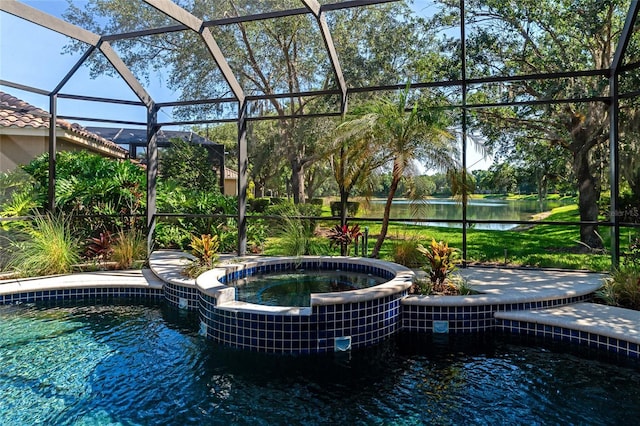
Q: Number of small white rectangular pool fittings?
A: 4